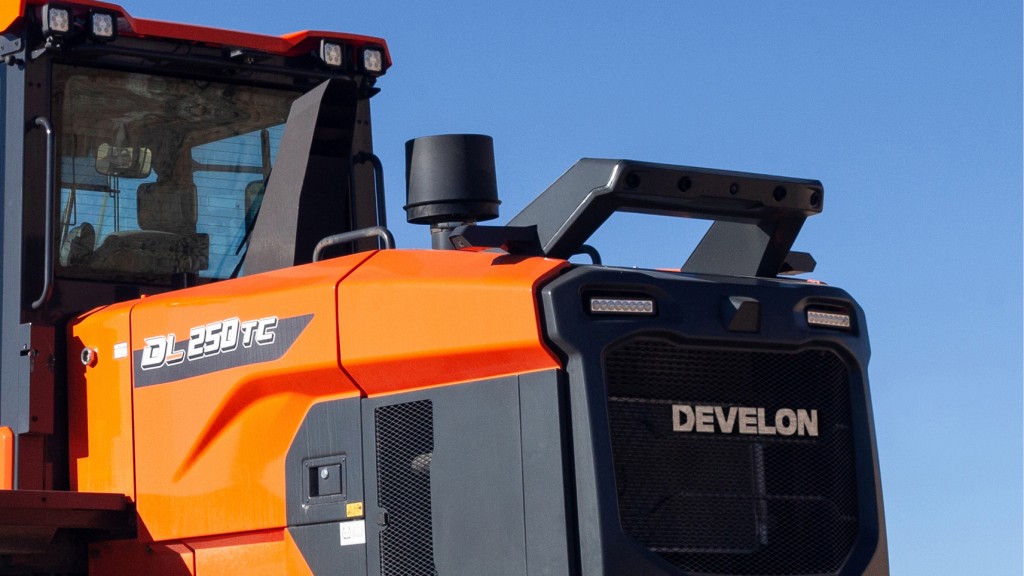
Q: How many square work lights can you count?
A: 4